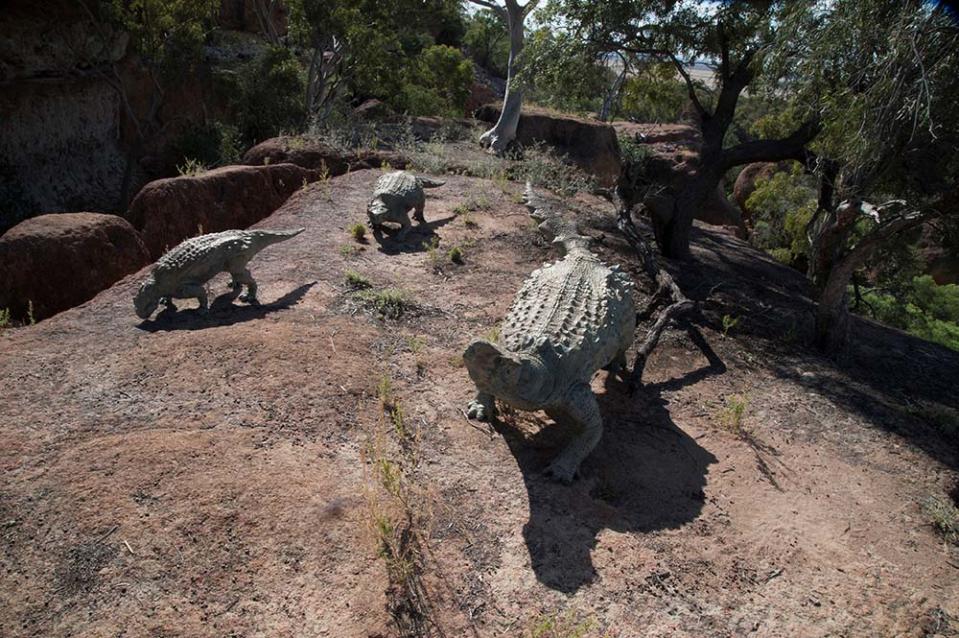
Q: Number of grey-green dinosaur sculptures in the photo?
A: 3